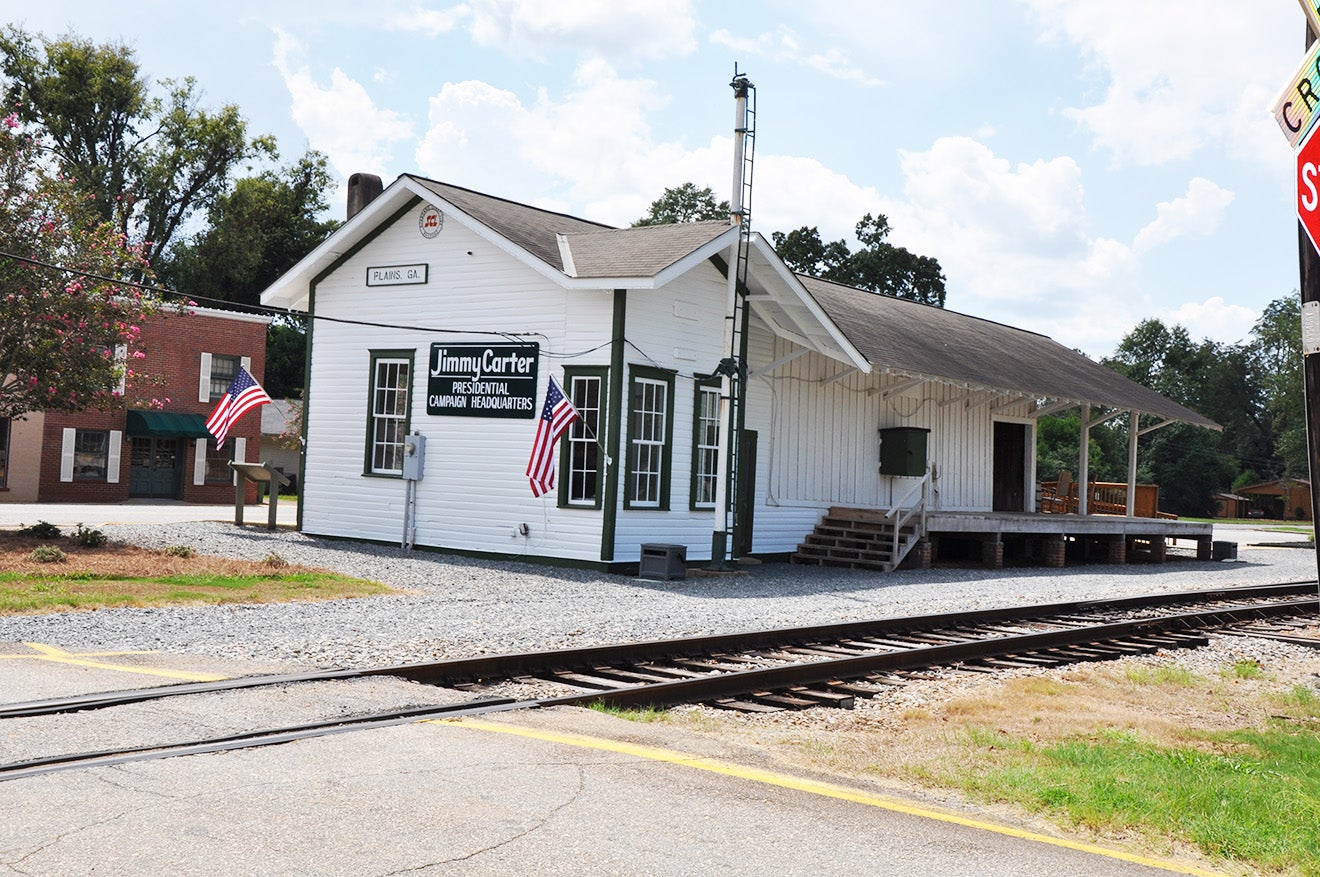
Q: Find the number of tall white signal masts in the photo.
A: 1